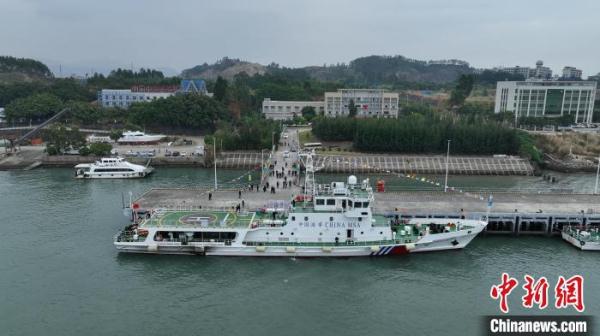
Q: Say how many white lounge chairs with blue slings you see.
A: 0